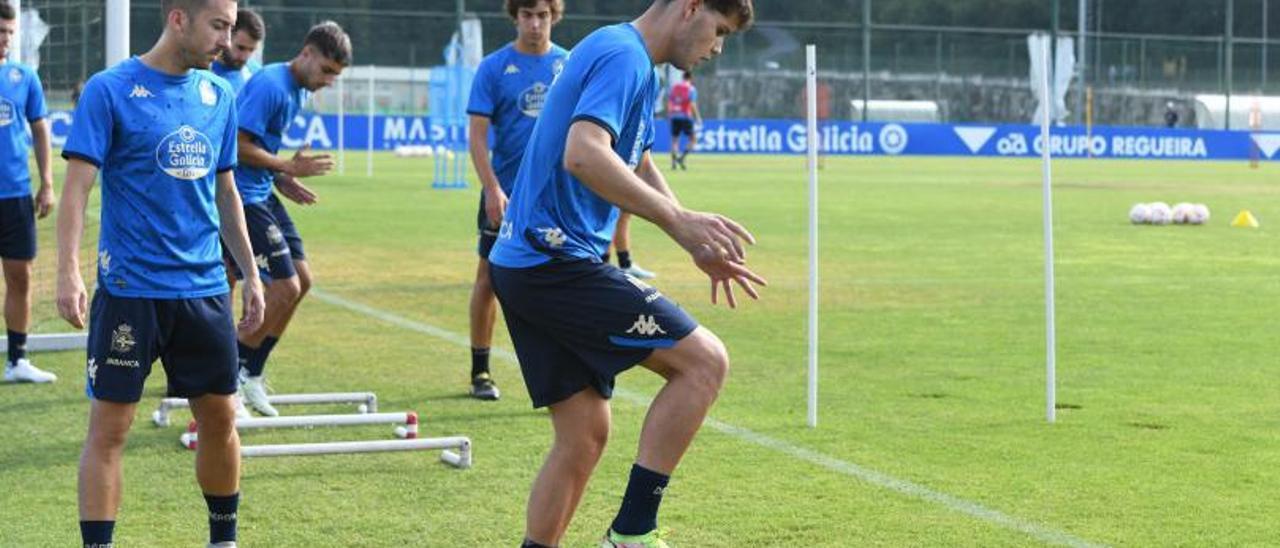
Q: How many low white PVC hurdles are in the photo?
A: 3